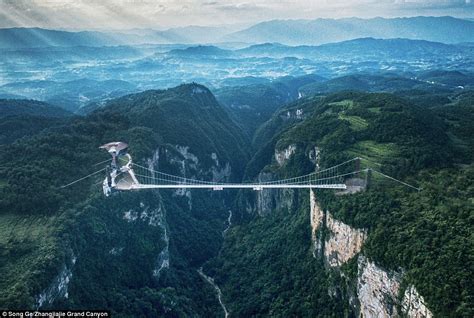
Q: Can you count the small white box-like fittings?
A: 2